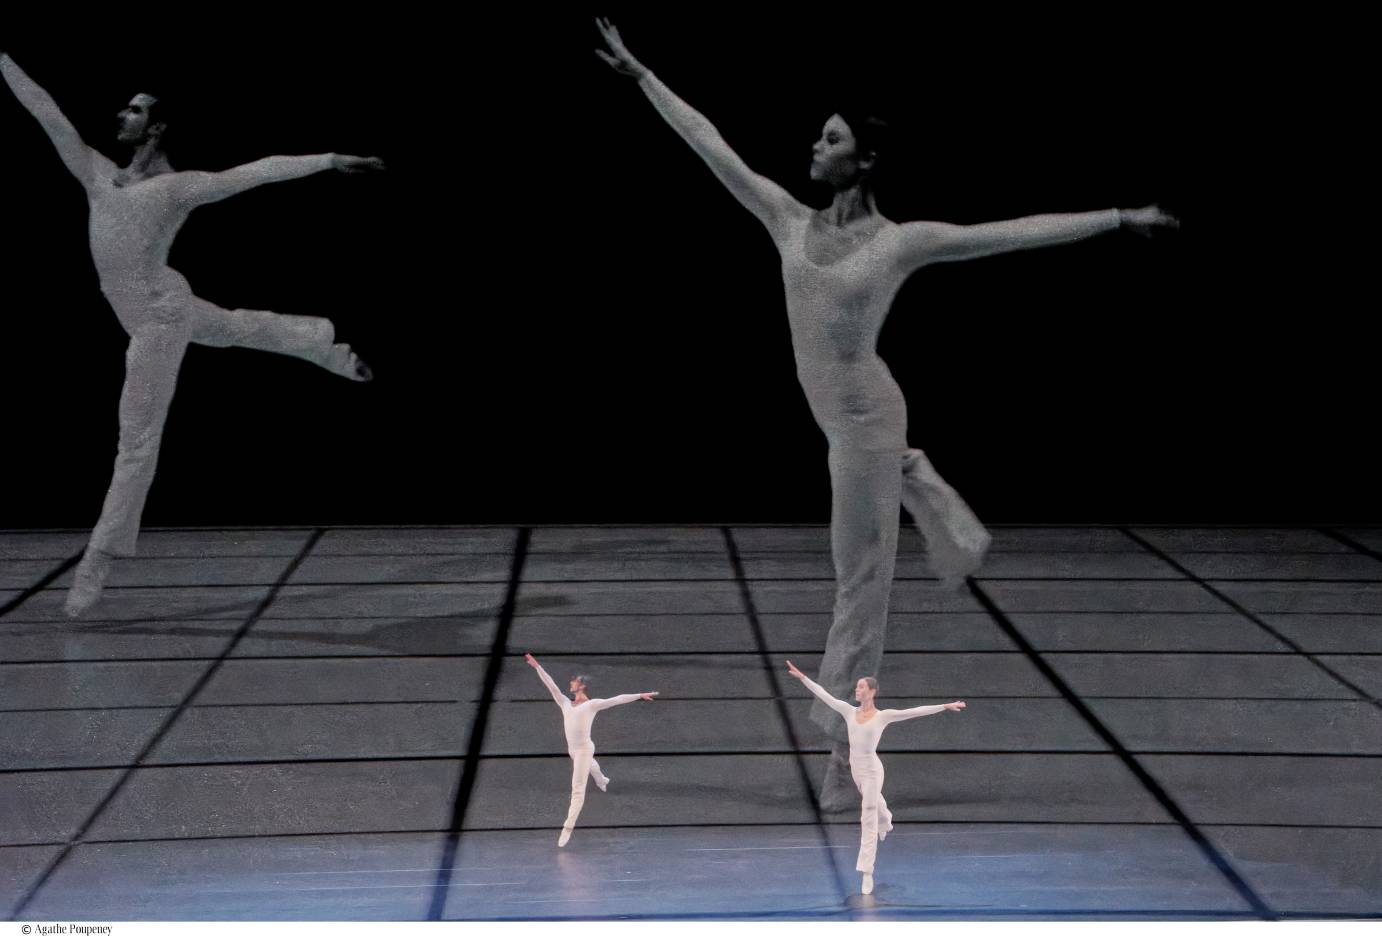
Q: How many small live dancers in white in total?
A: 2